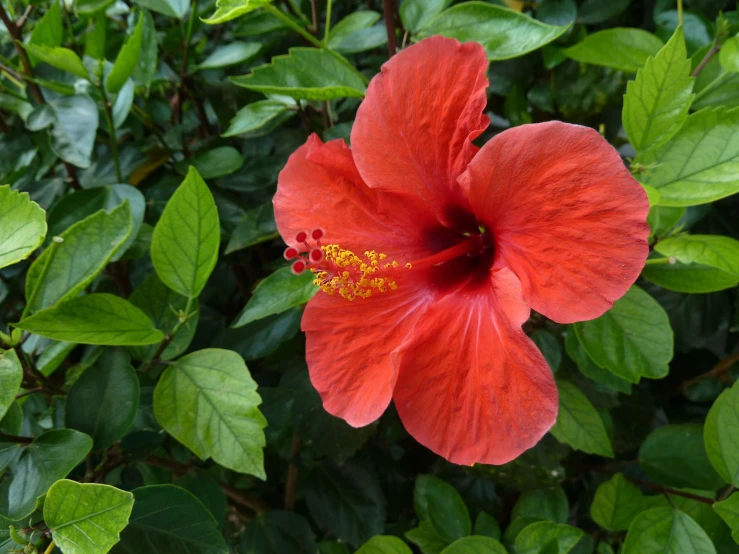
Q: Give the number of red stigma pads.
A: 5